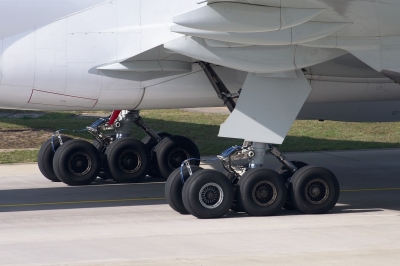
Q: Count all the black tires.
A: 12